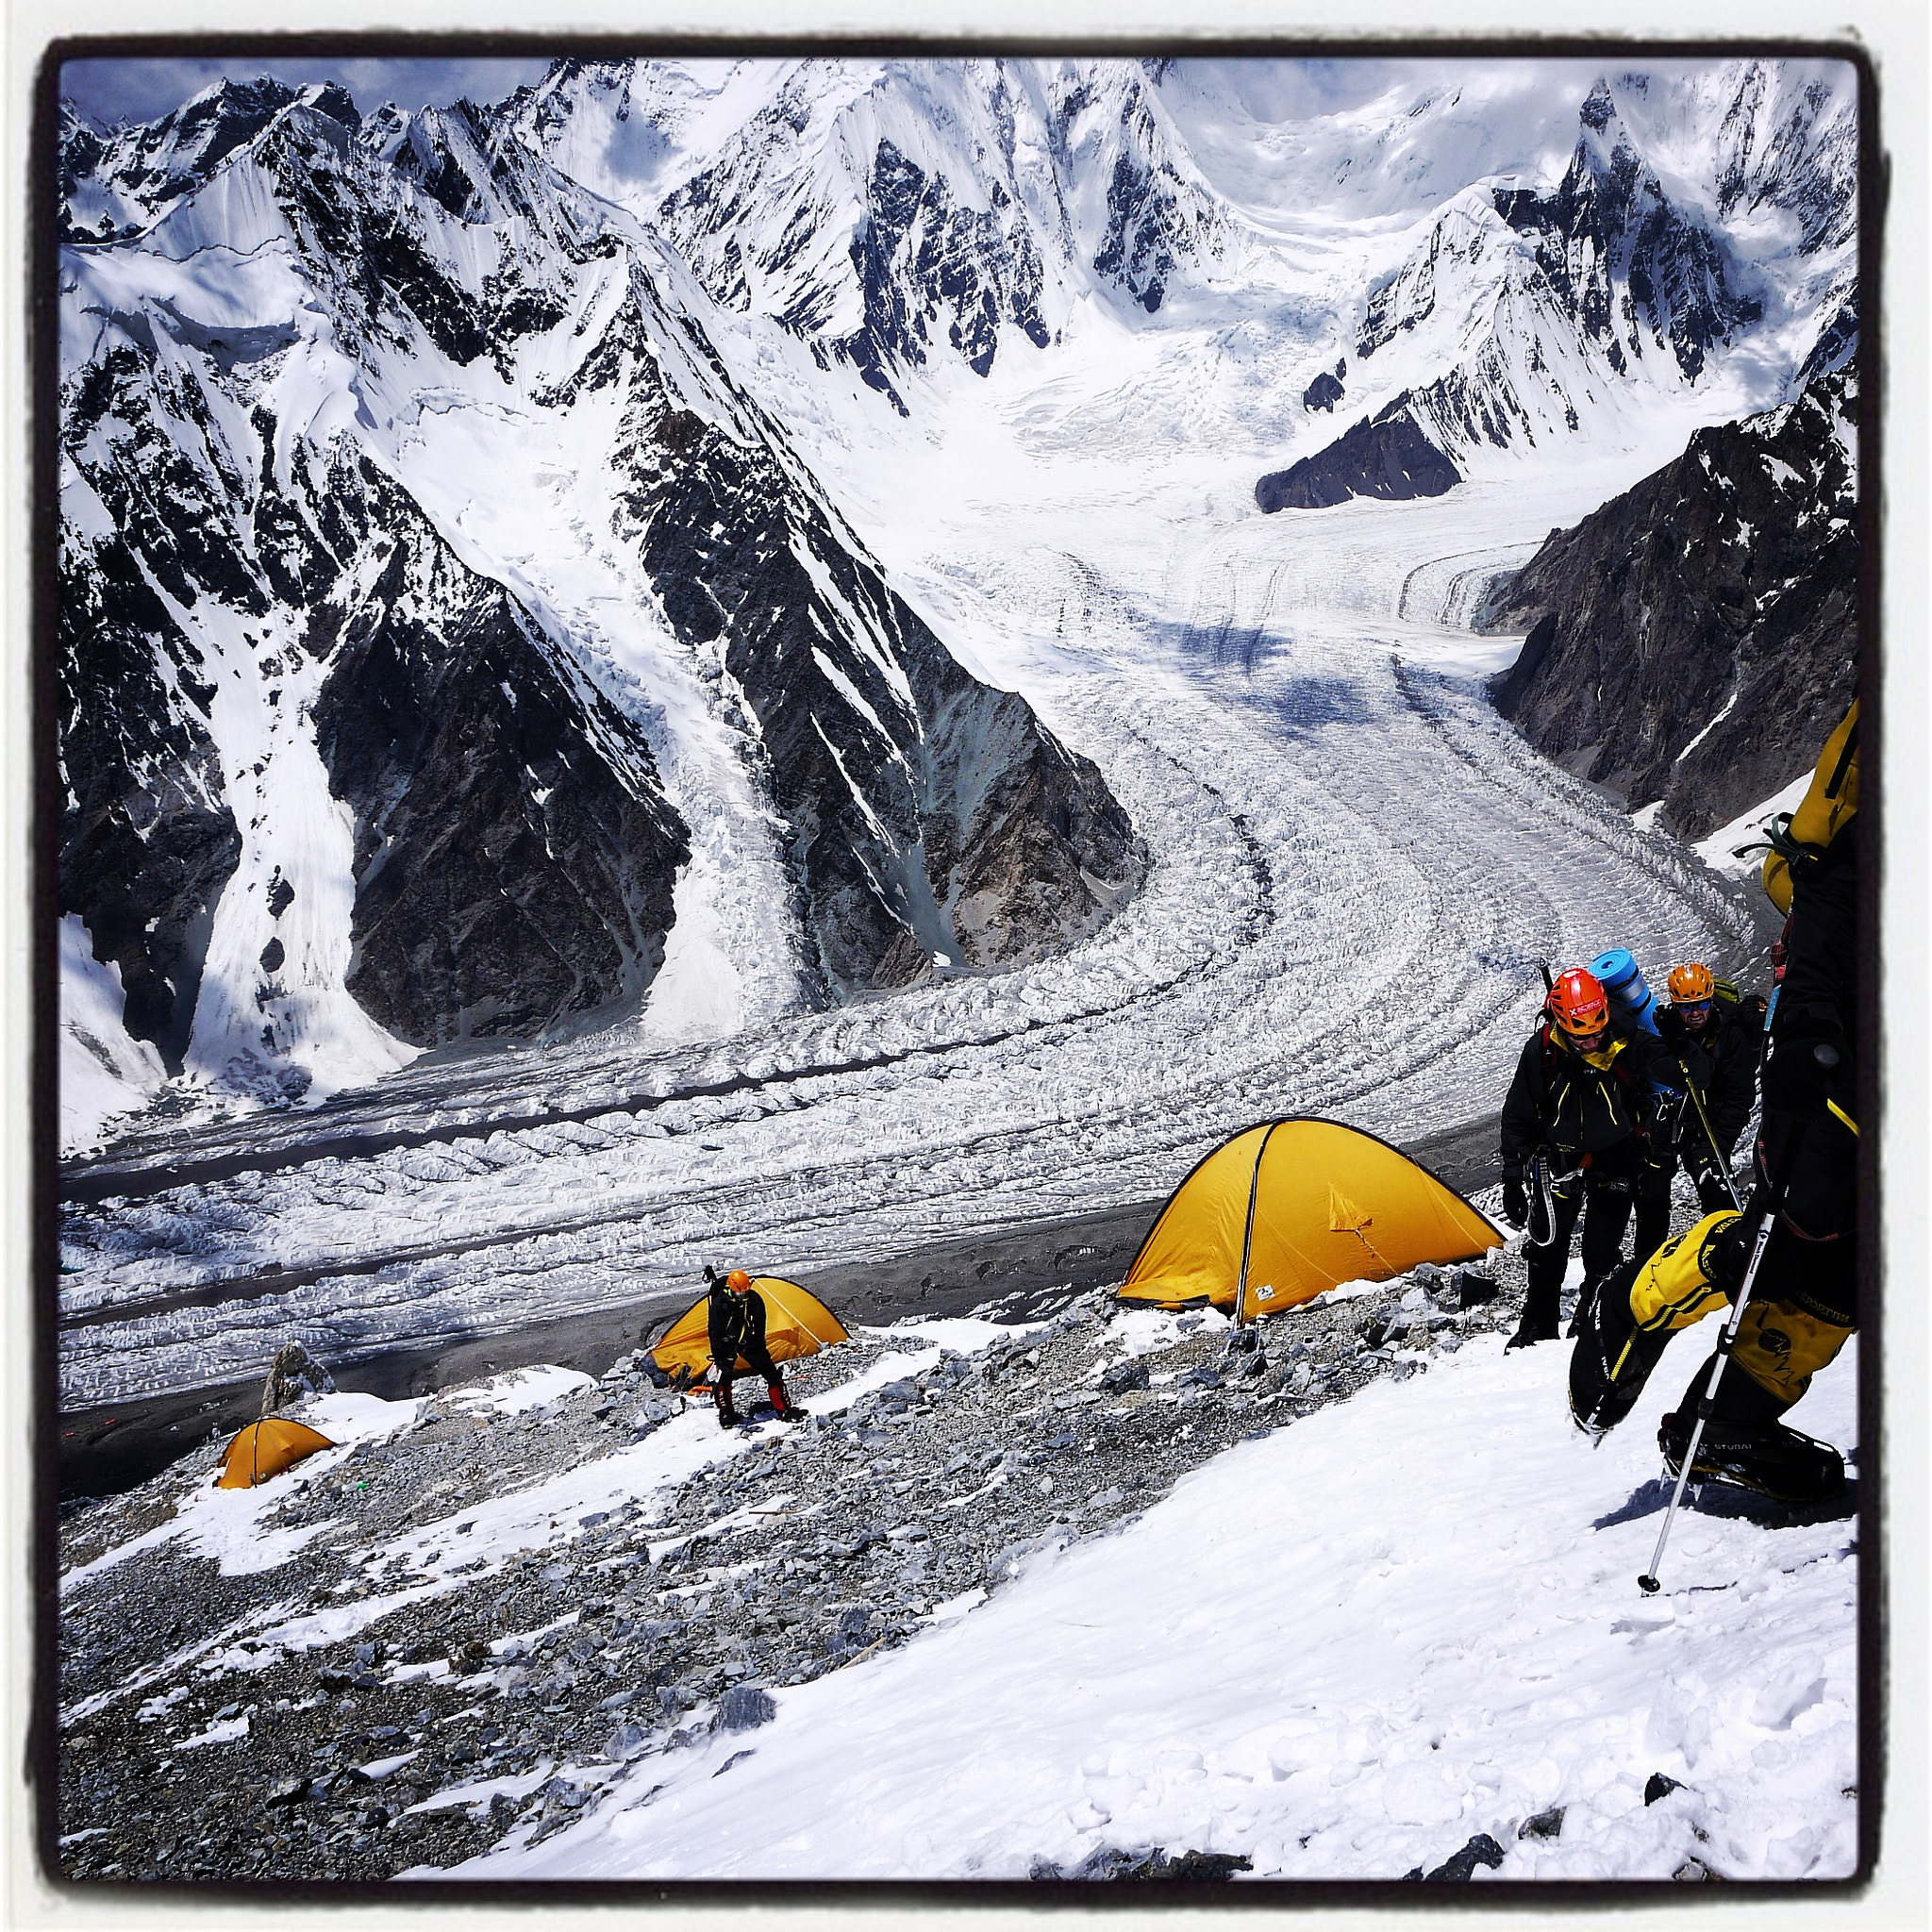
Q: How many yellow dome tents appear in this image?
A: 3